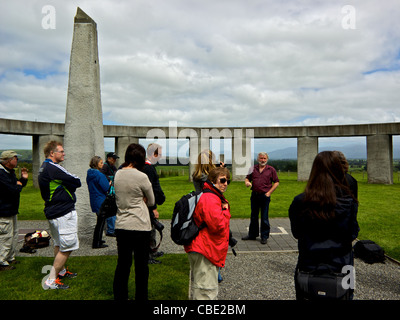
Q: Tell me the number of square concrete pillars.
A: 6